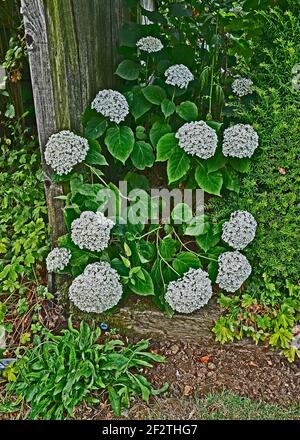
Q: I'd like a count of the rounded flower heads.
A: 13